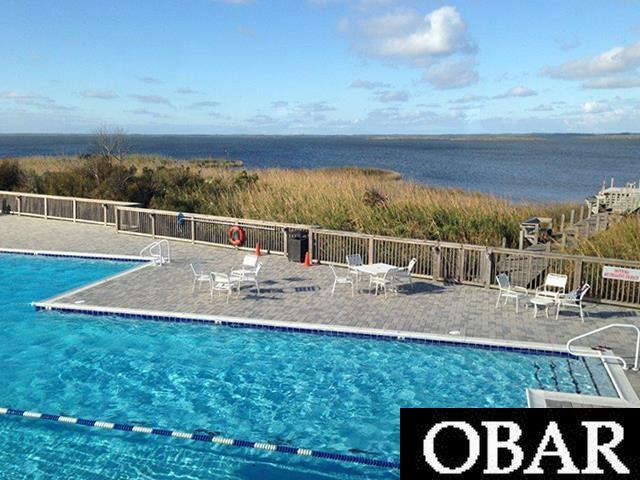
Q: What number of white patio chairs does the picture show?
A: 11